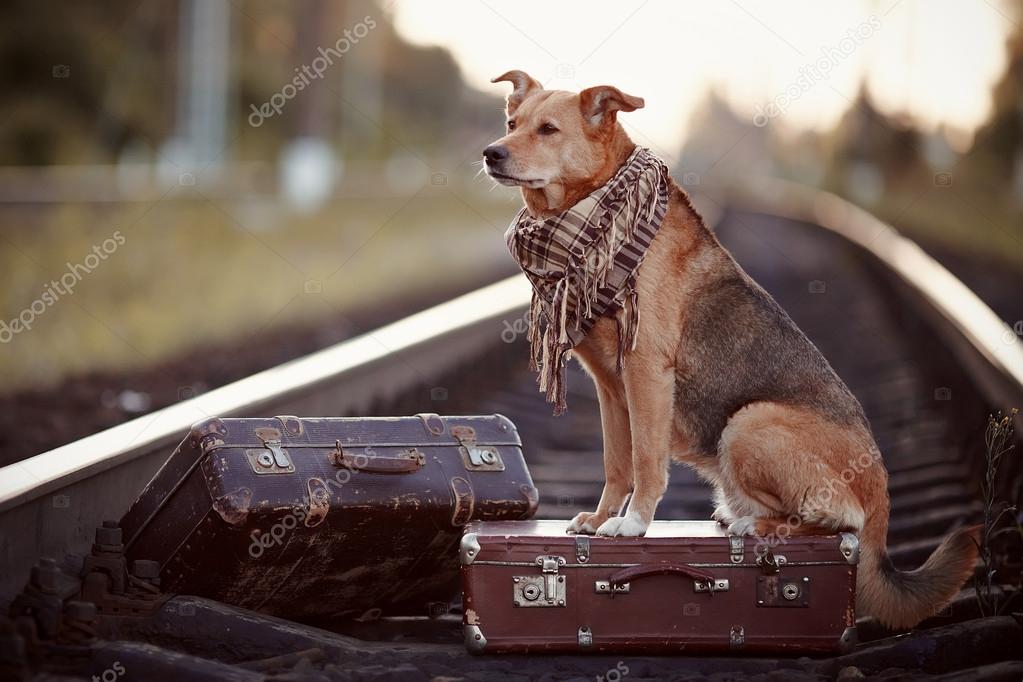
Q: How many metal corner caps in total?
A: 4